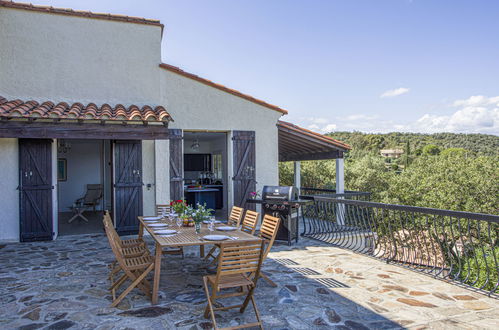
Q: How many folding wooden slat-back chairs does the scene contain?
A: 8